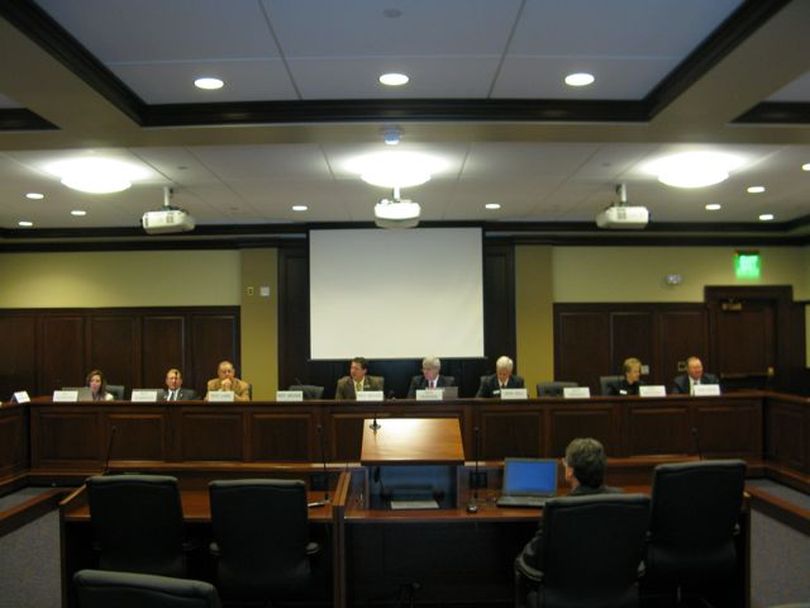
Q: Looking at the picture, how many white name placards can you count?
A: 11